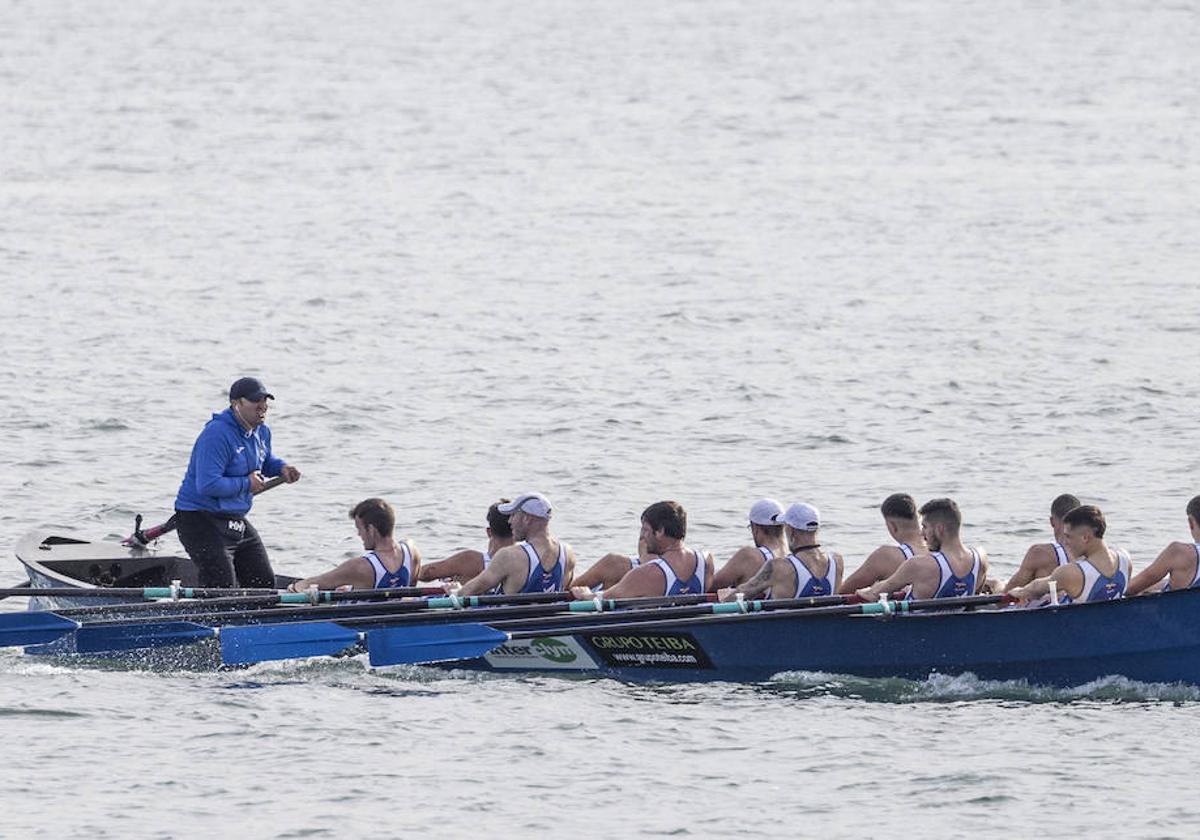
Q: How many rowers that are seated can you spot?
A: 12